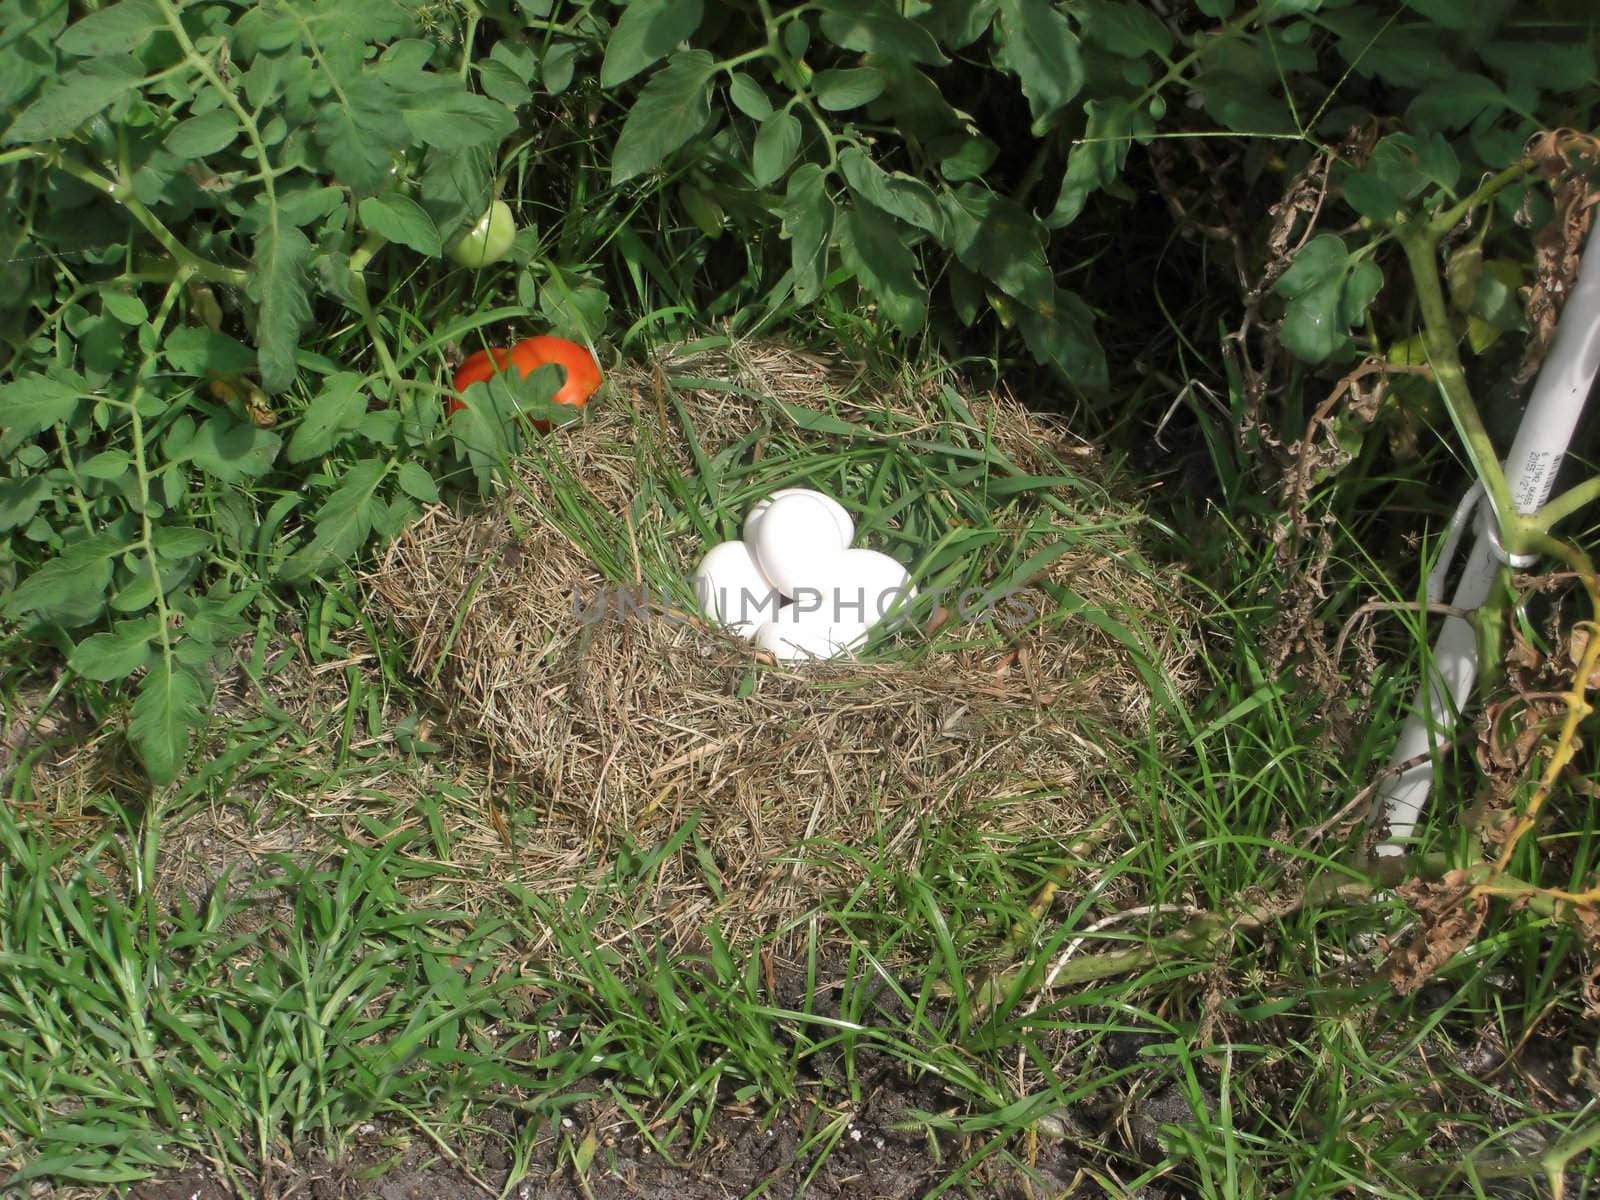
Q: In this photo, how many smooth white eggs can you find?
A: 5